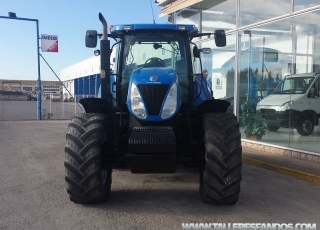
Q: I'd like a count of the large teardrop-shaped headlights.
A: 2